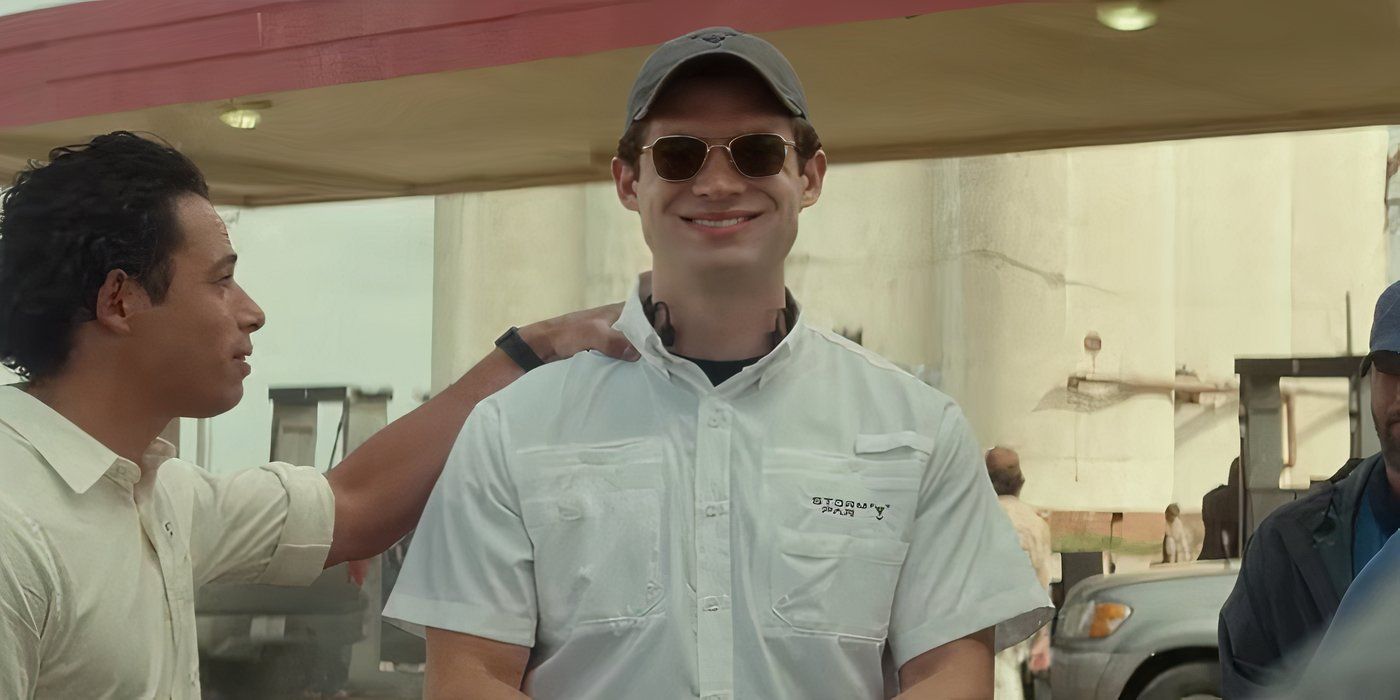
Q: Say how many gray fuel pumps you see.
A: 2